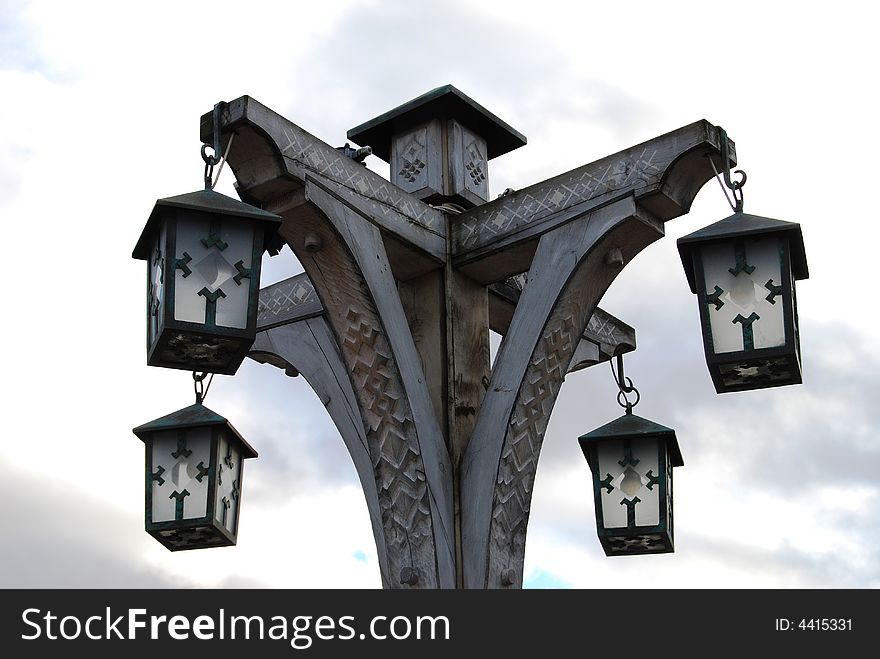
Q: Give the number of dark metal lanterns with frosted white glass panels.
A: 4